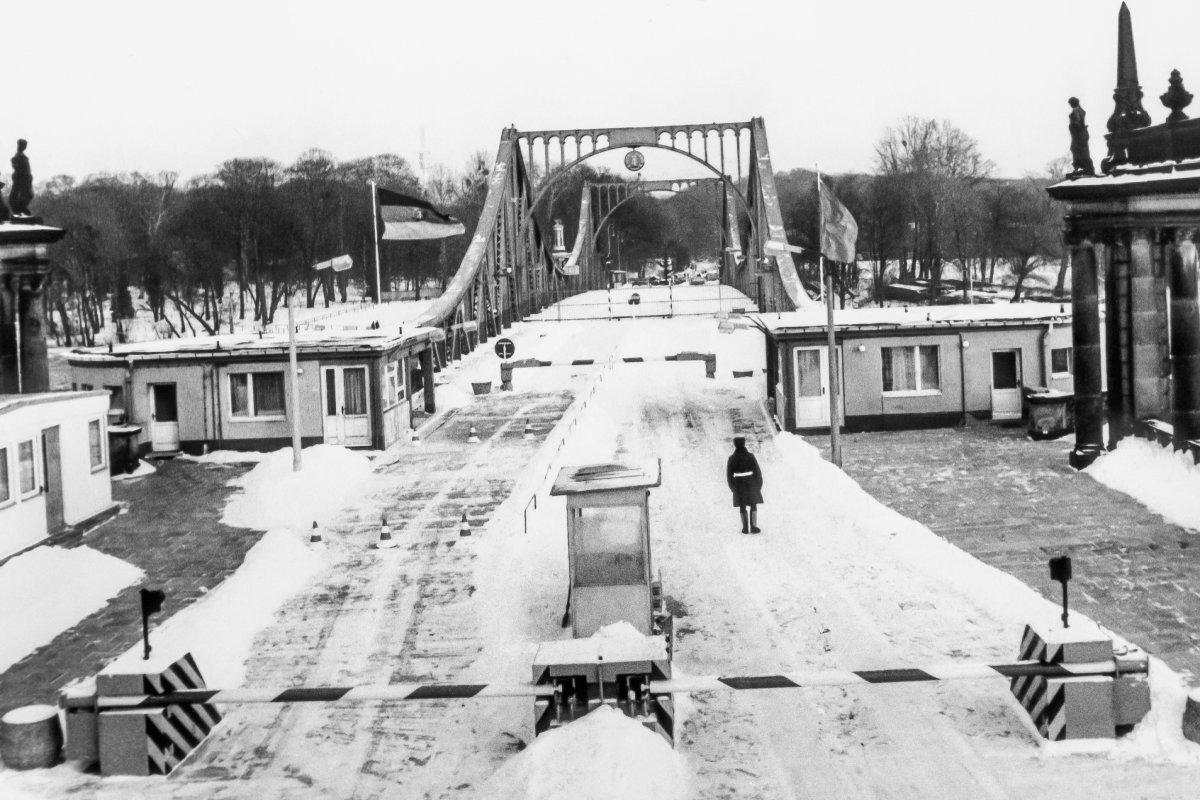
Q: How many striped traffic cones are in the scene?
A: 6